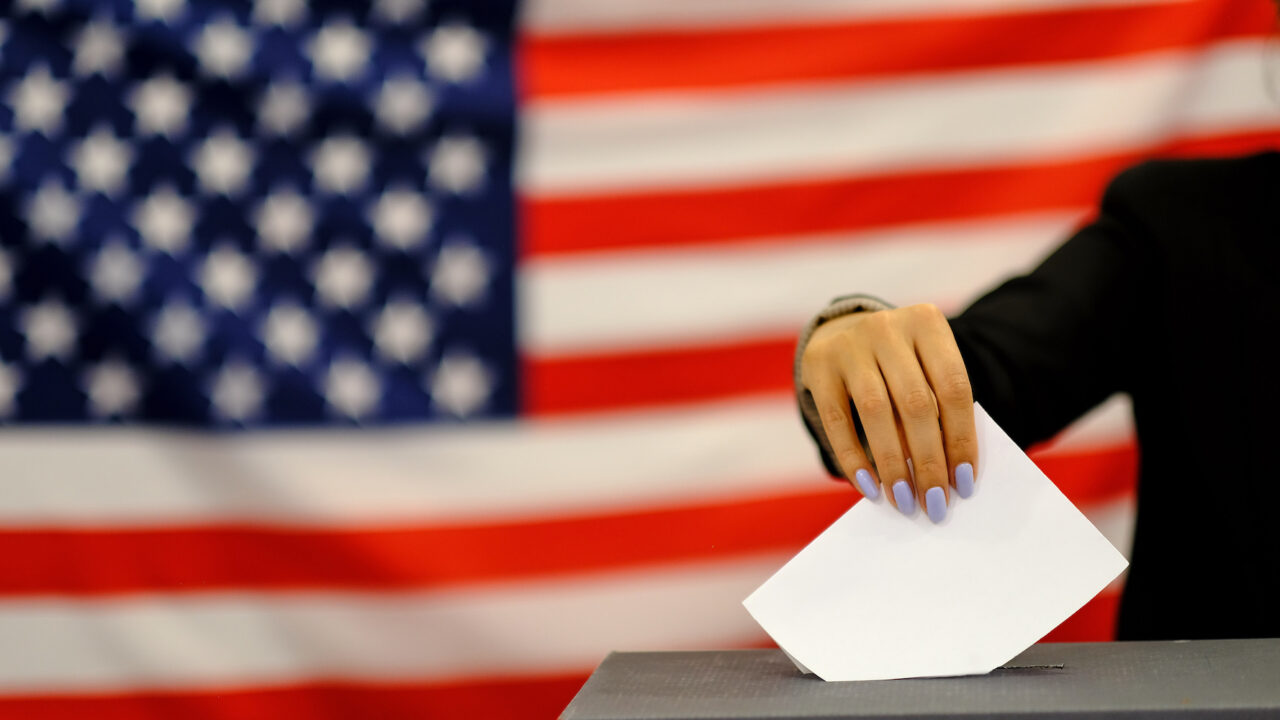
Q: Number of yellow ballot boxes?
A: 0